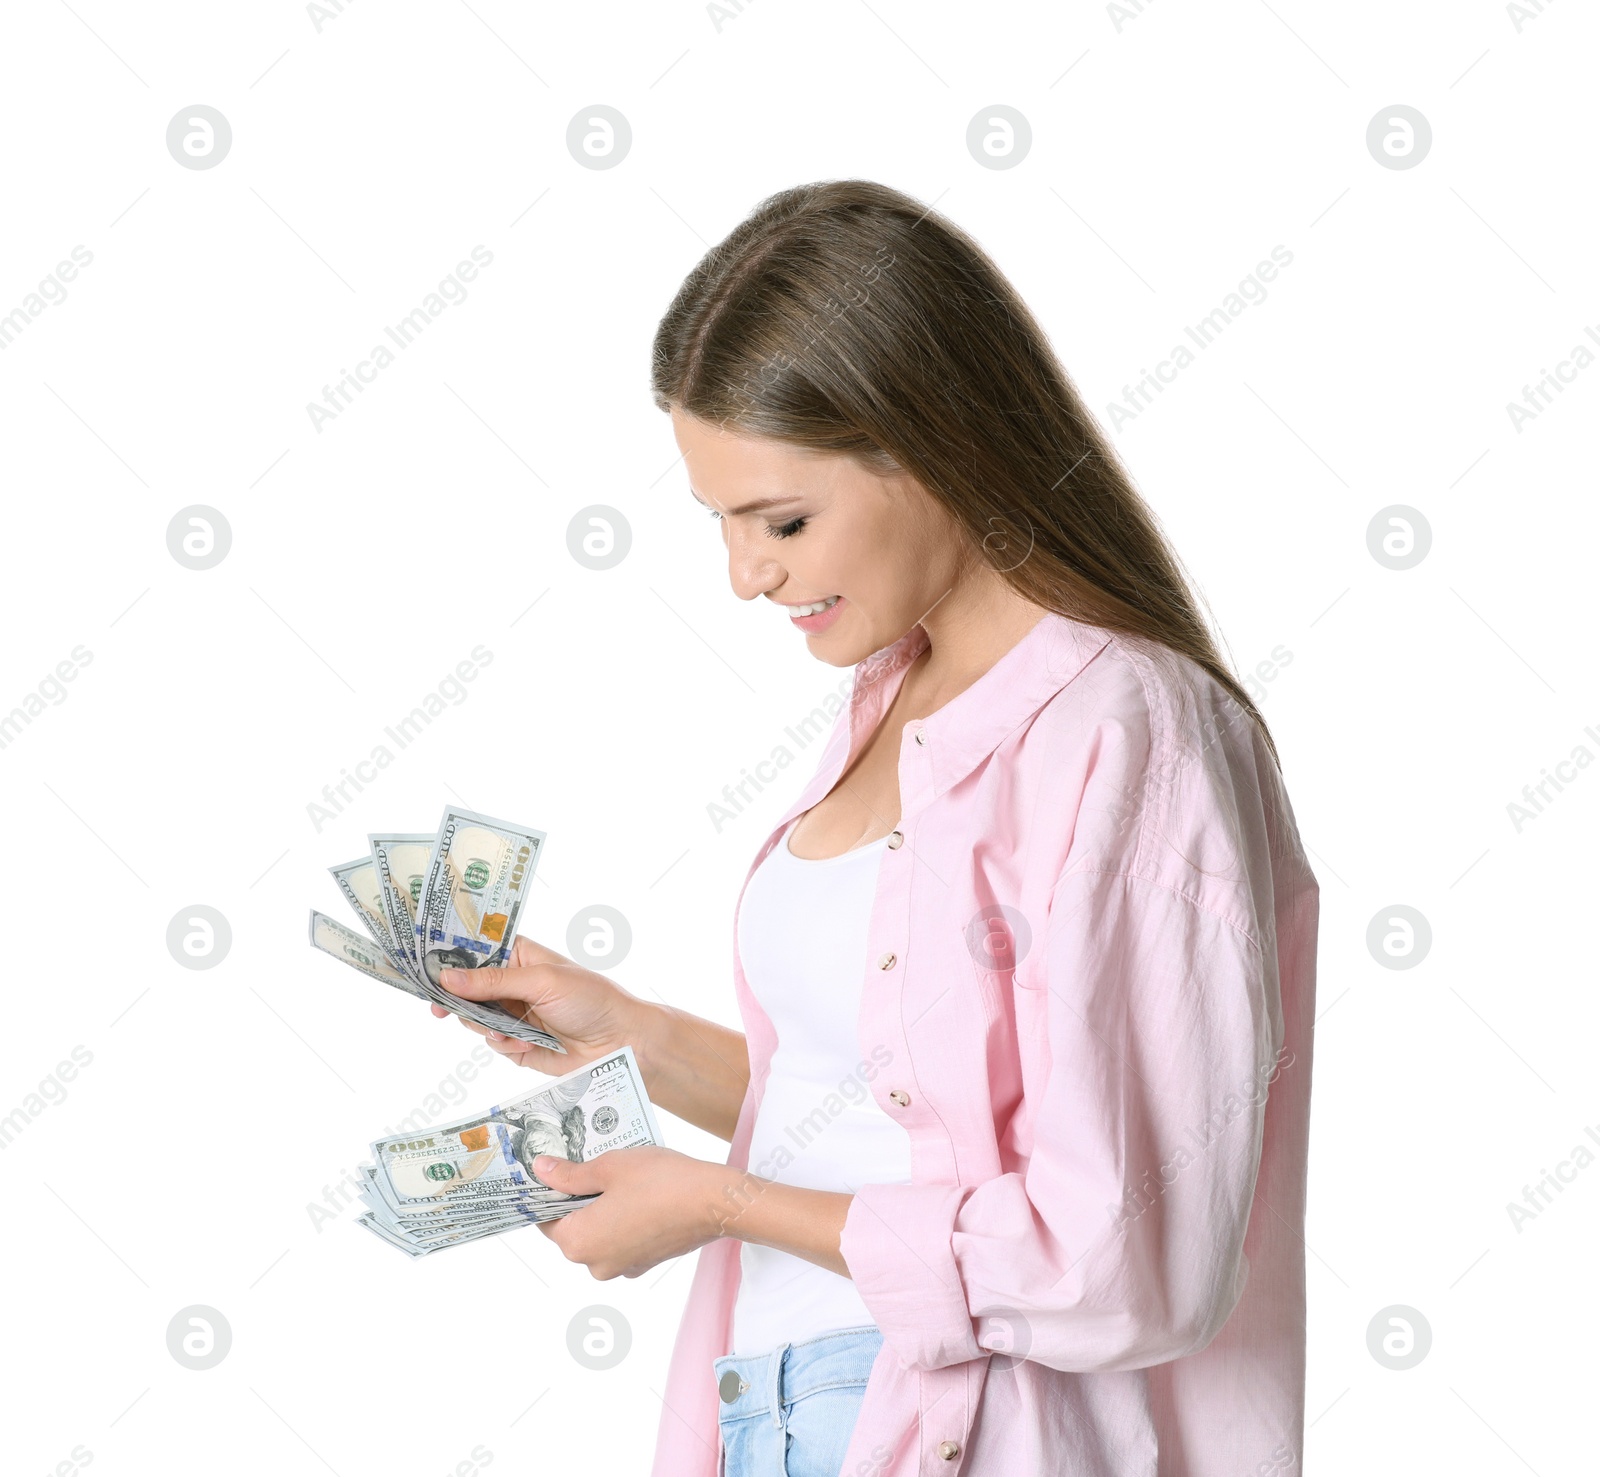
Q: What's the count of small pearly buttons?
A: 5